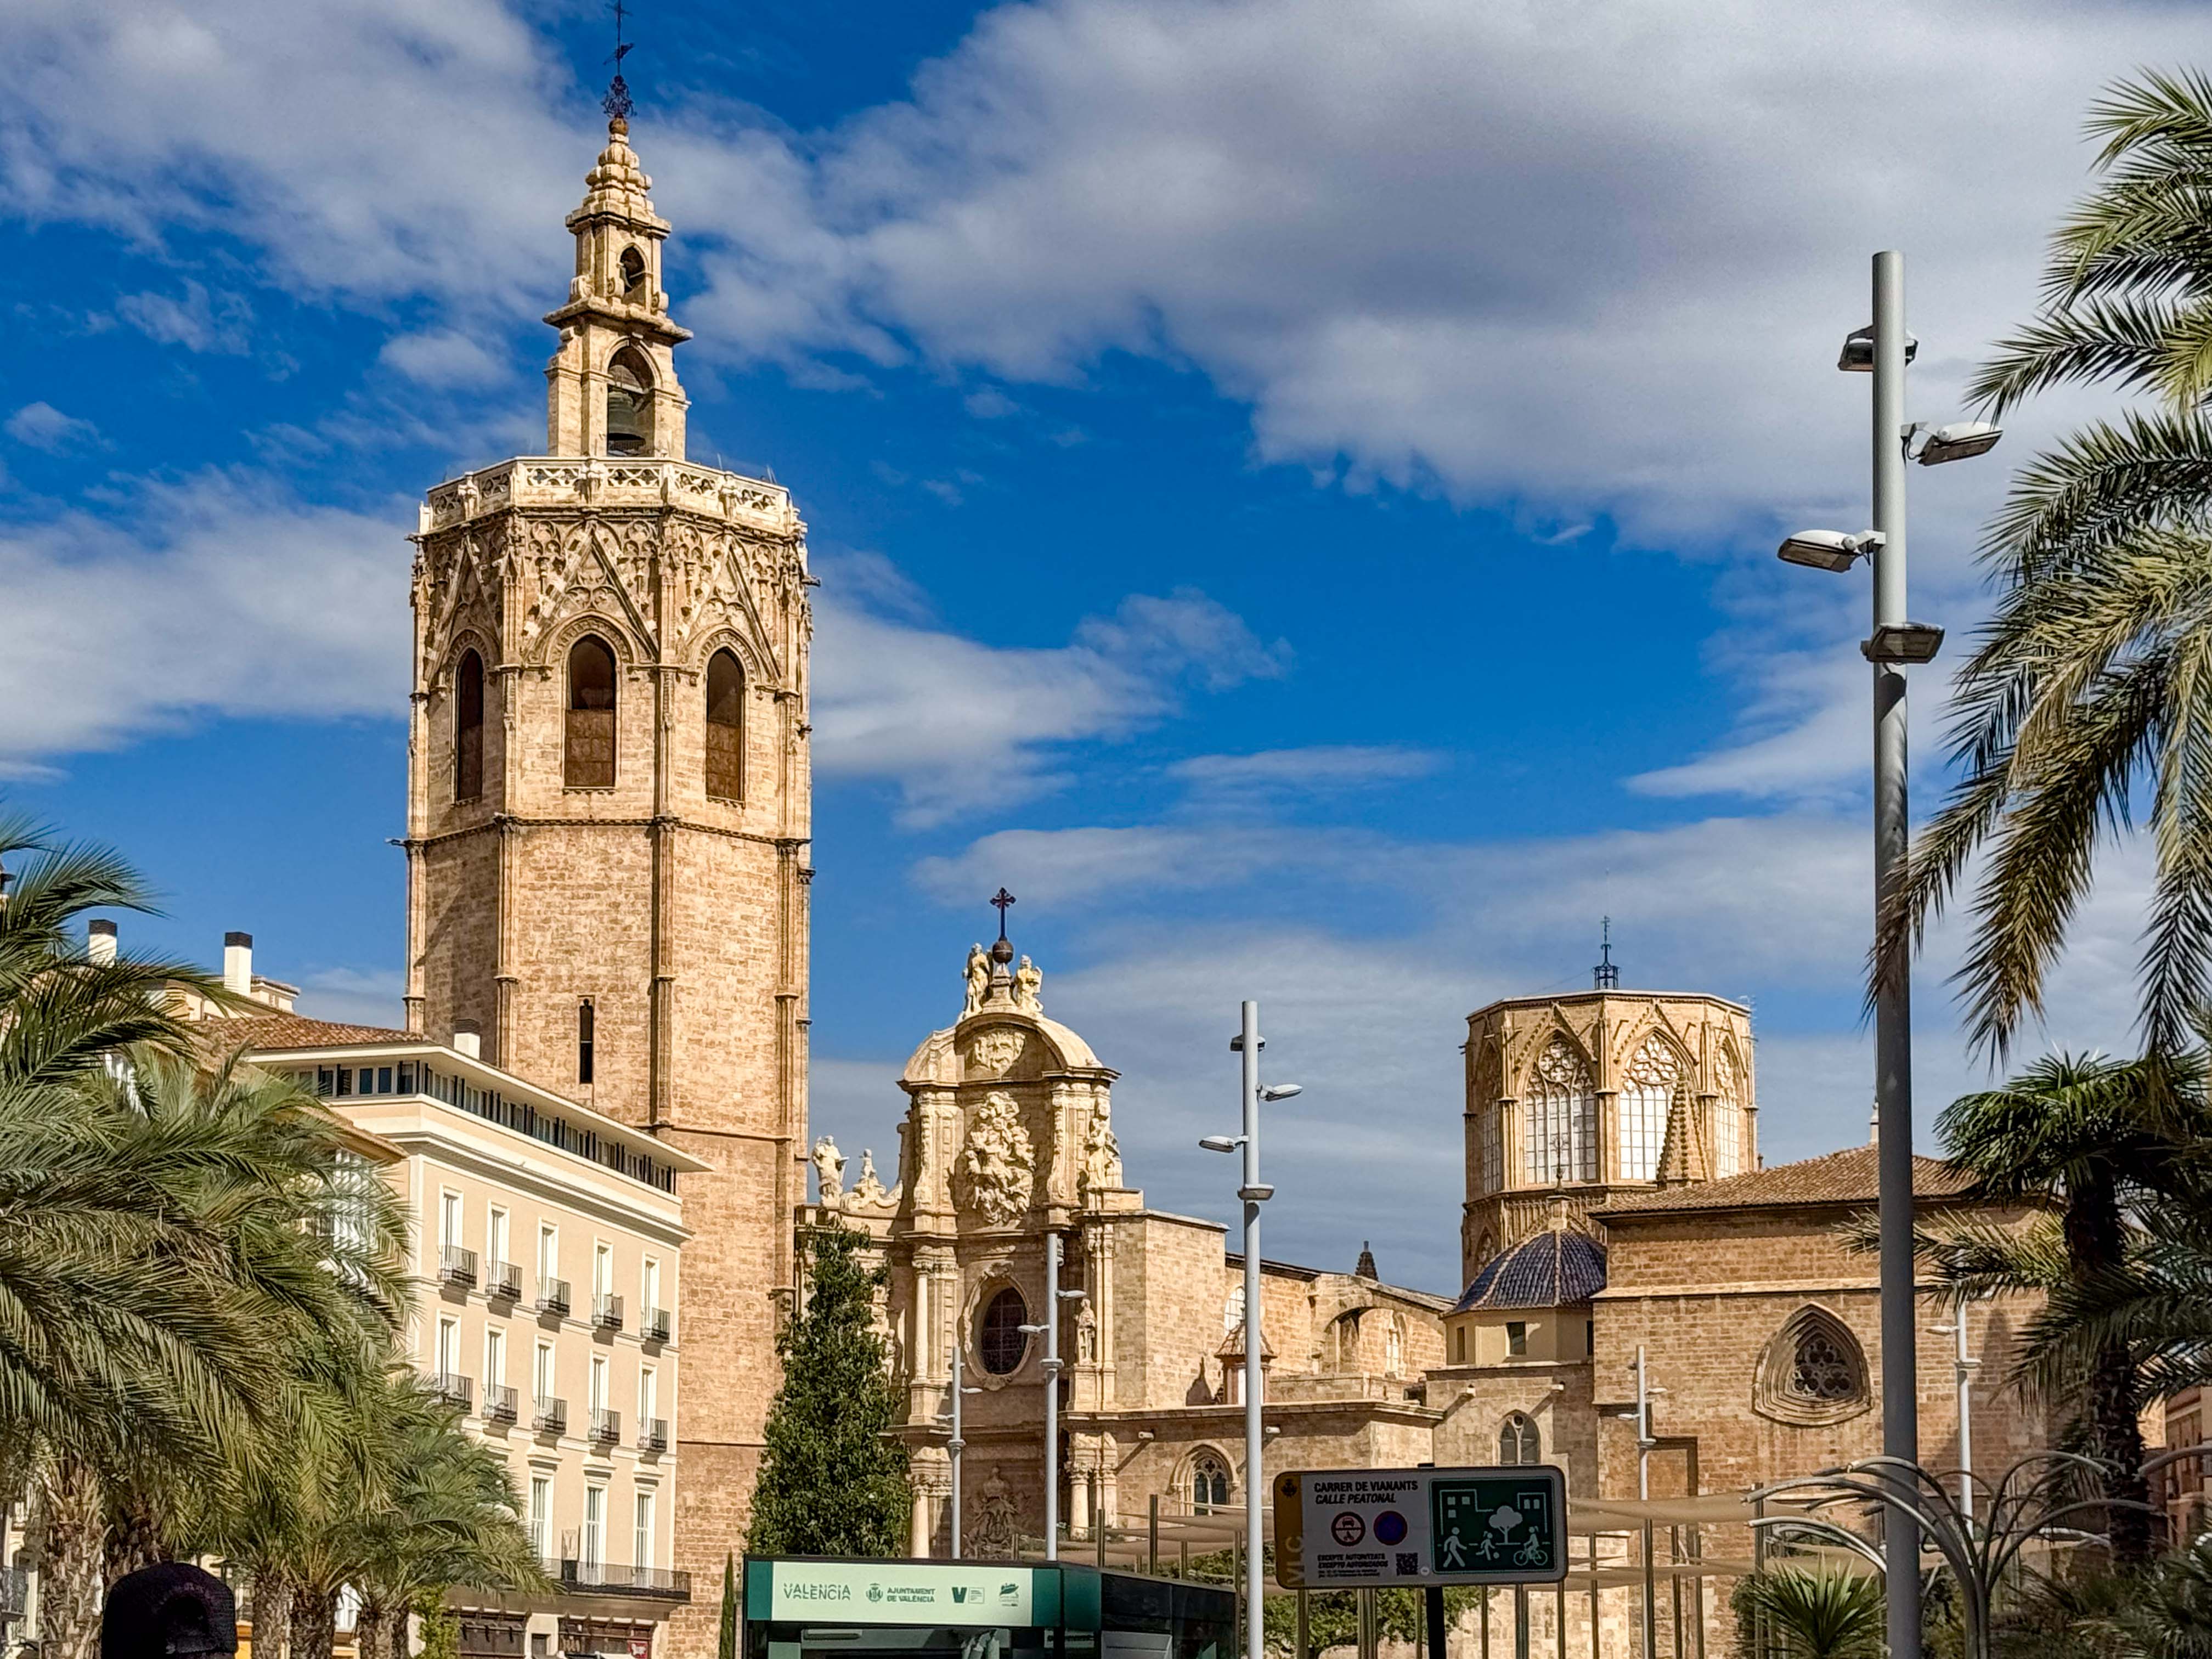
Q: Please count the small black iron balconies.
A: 10